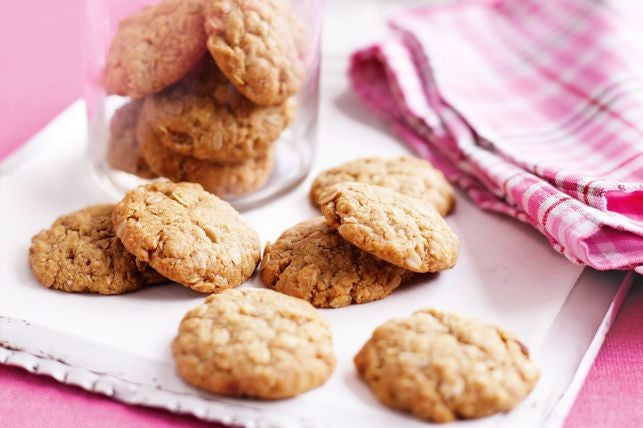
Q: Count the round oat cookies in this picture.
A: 12